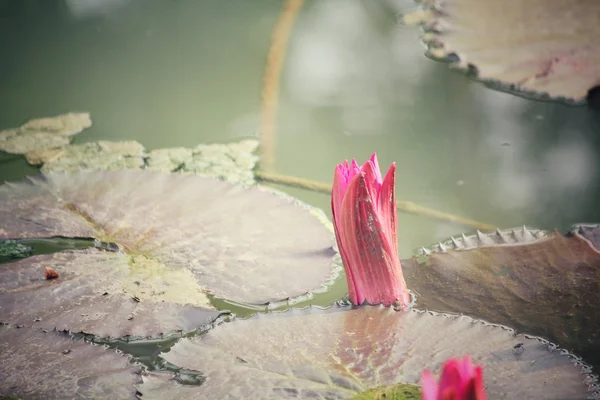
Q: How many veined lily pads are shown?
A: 5